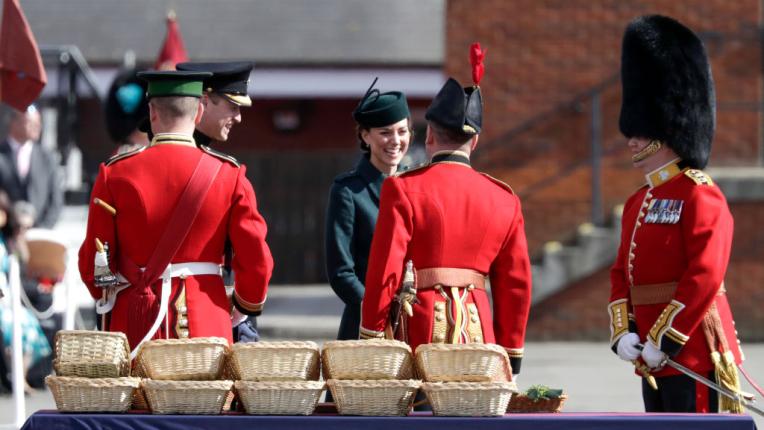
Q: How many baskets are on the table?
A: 11